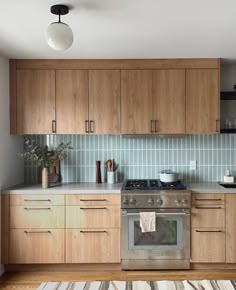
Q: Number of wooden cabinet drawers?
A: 9